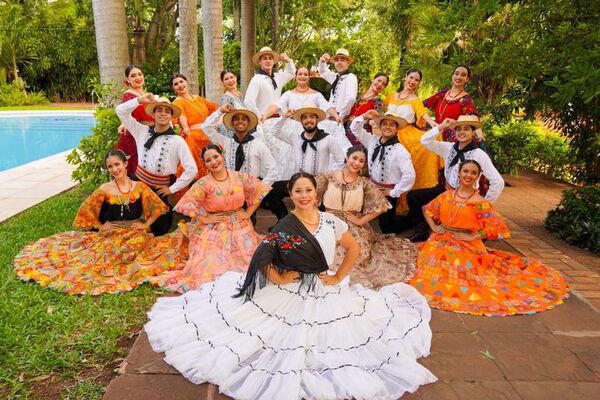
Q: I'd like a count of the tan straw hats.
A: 7